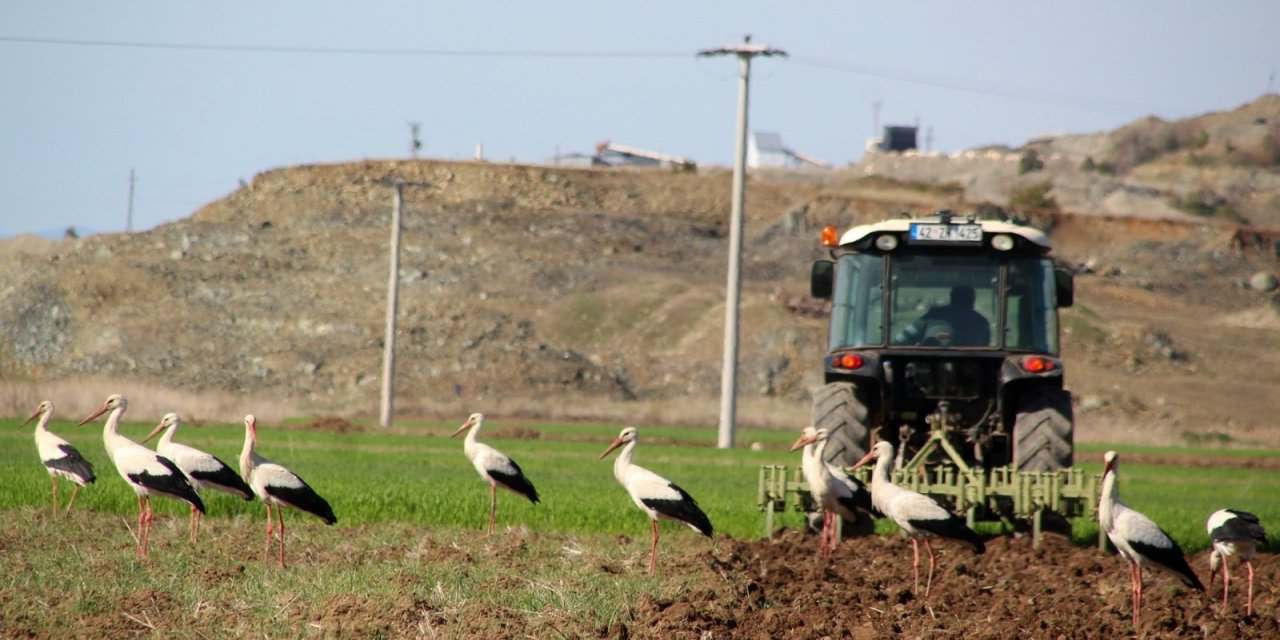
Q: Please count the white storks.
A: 11